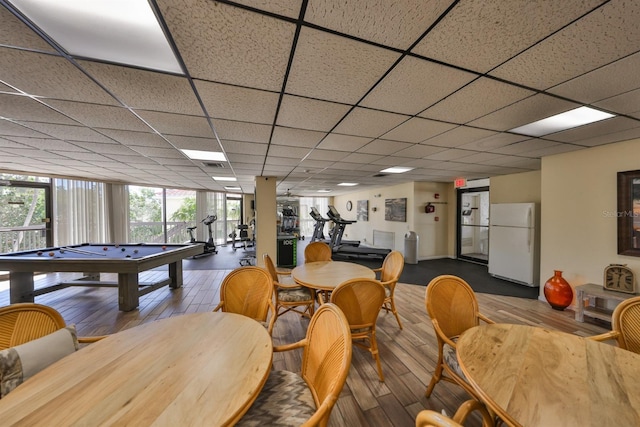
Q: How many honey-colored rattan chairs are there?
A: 10